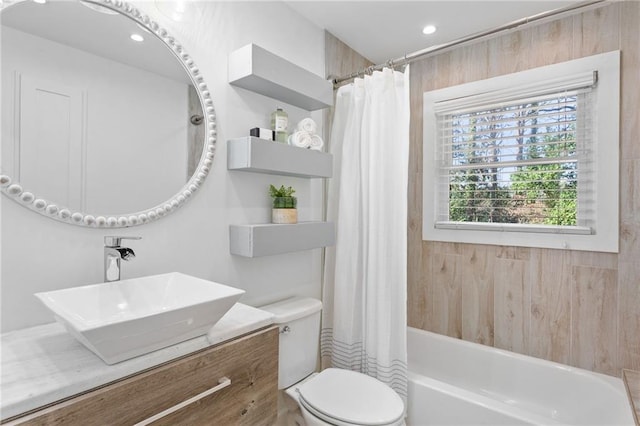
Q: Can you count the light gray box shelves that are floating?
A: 3